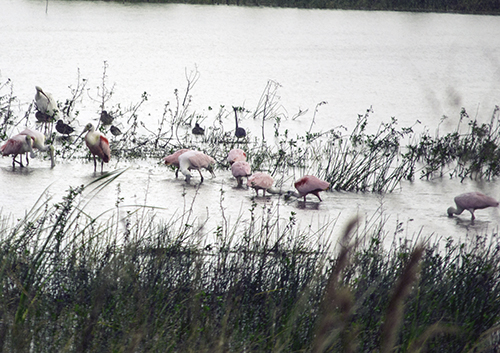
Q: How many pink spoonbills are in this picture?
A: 10